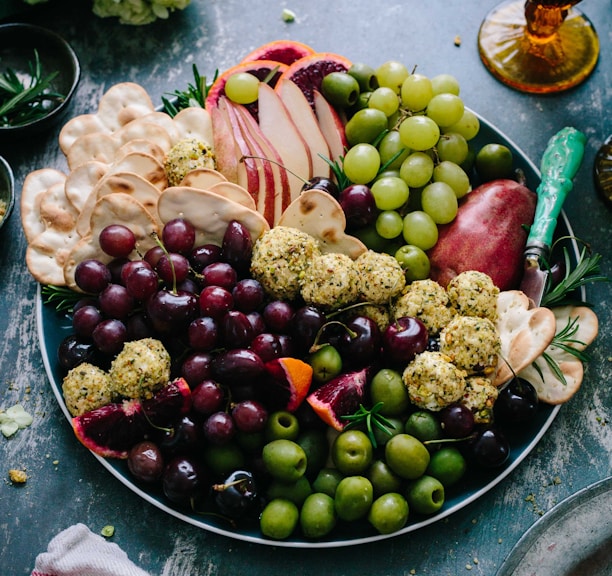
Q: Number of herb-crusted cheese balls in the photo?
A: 12